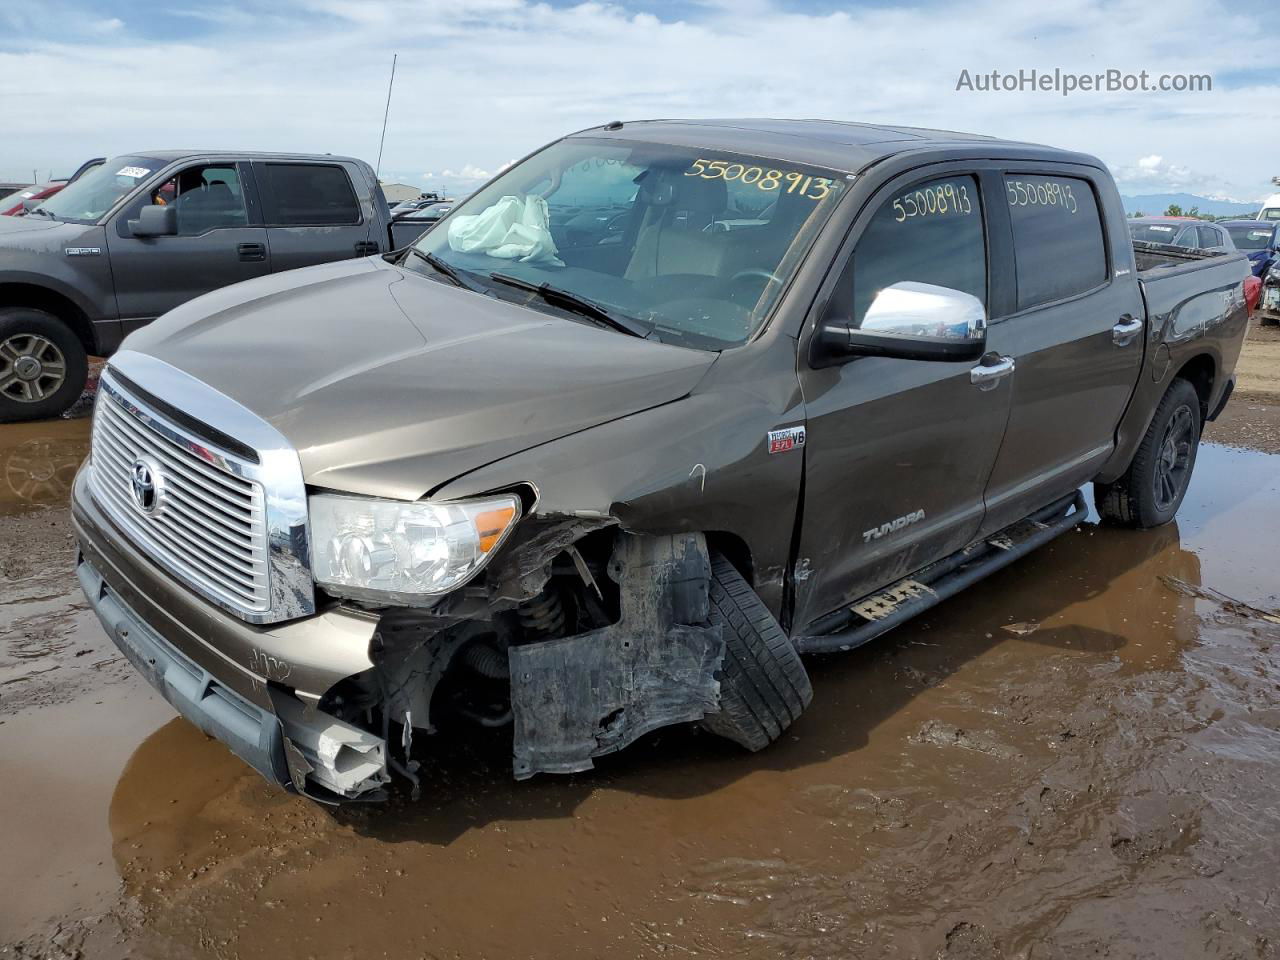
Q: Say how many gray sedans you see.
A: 1